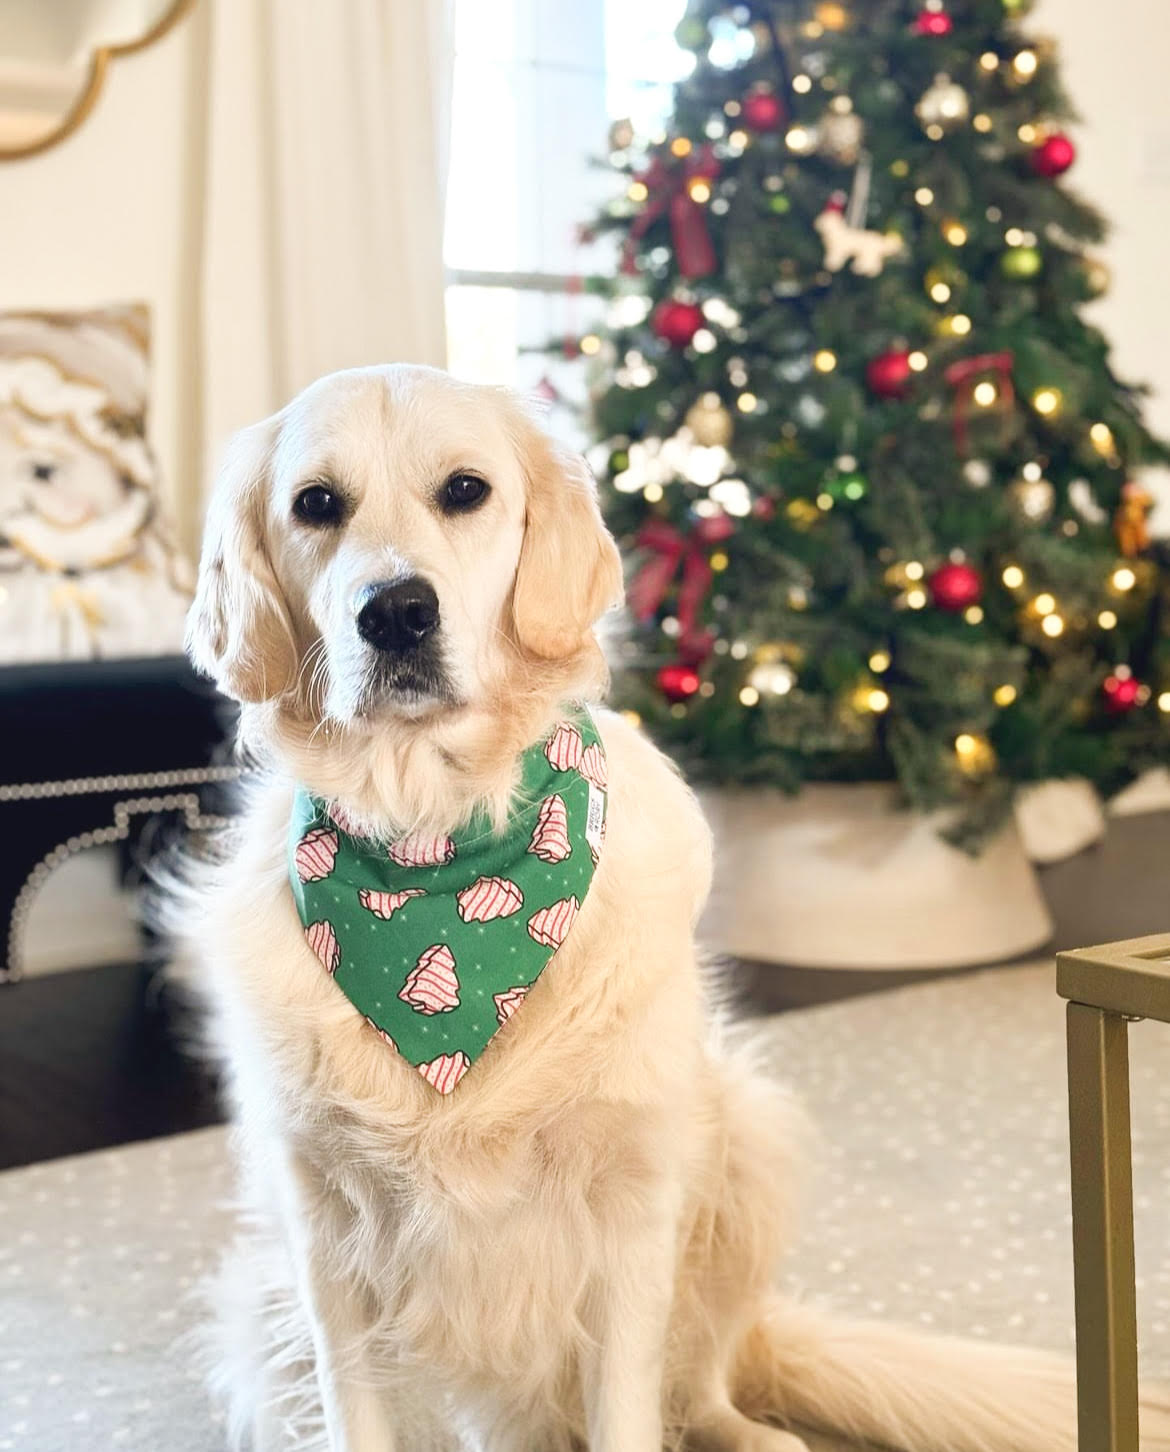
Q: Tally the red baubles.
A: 8